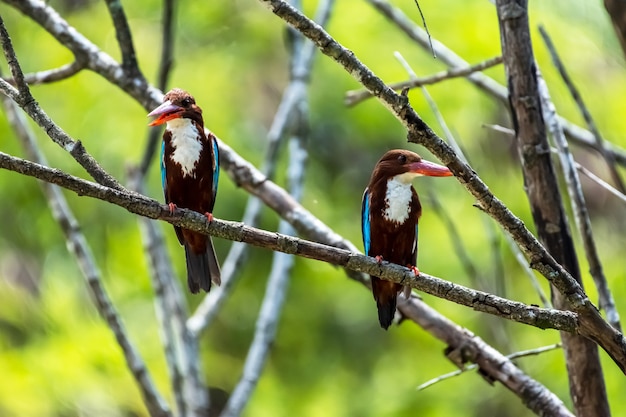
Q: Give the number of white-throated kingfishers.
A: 2